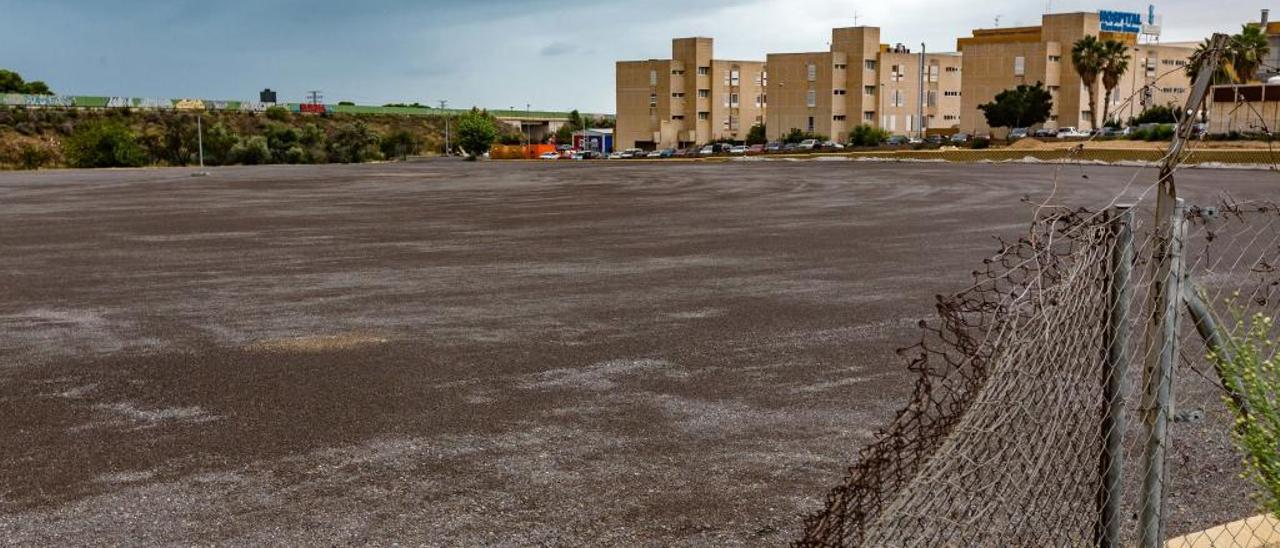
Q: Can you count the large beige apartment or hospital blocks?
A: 3